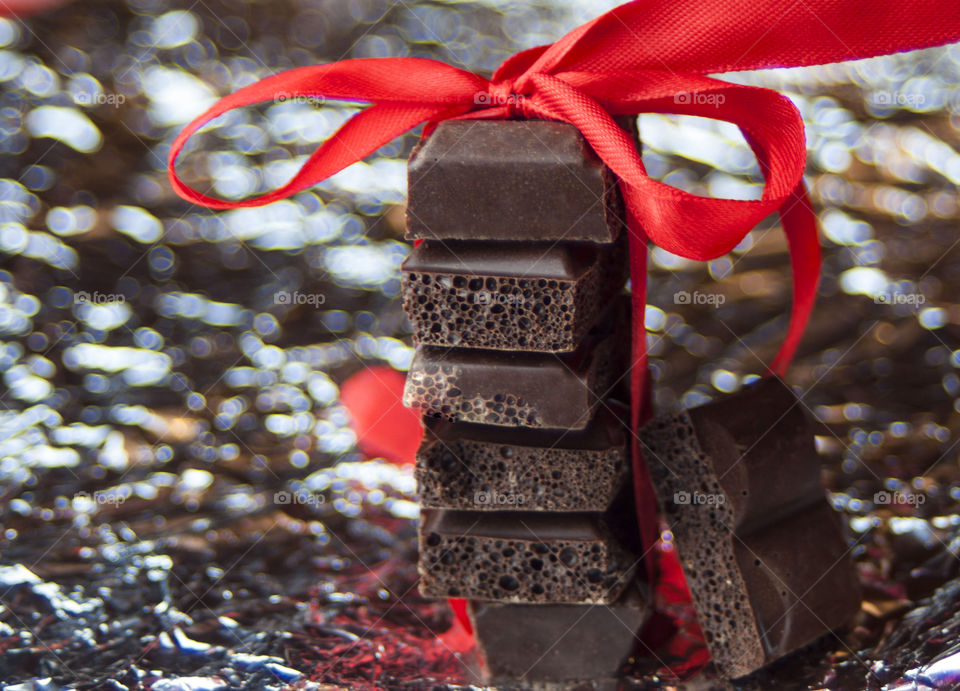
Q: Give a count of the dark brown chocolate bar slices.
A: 7